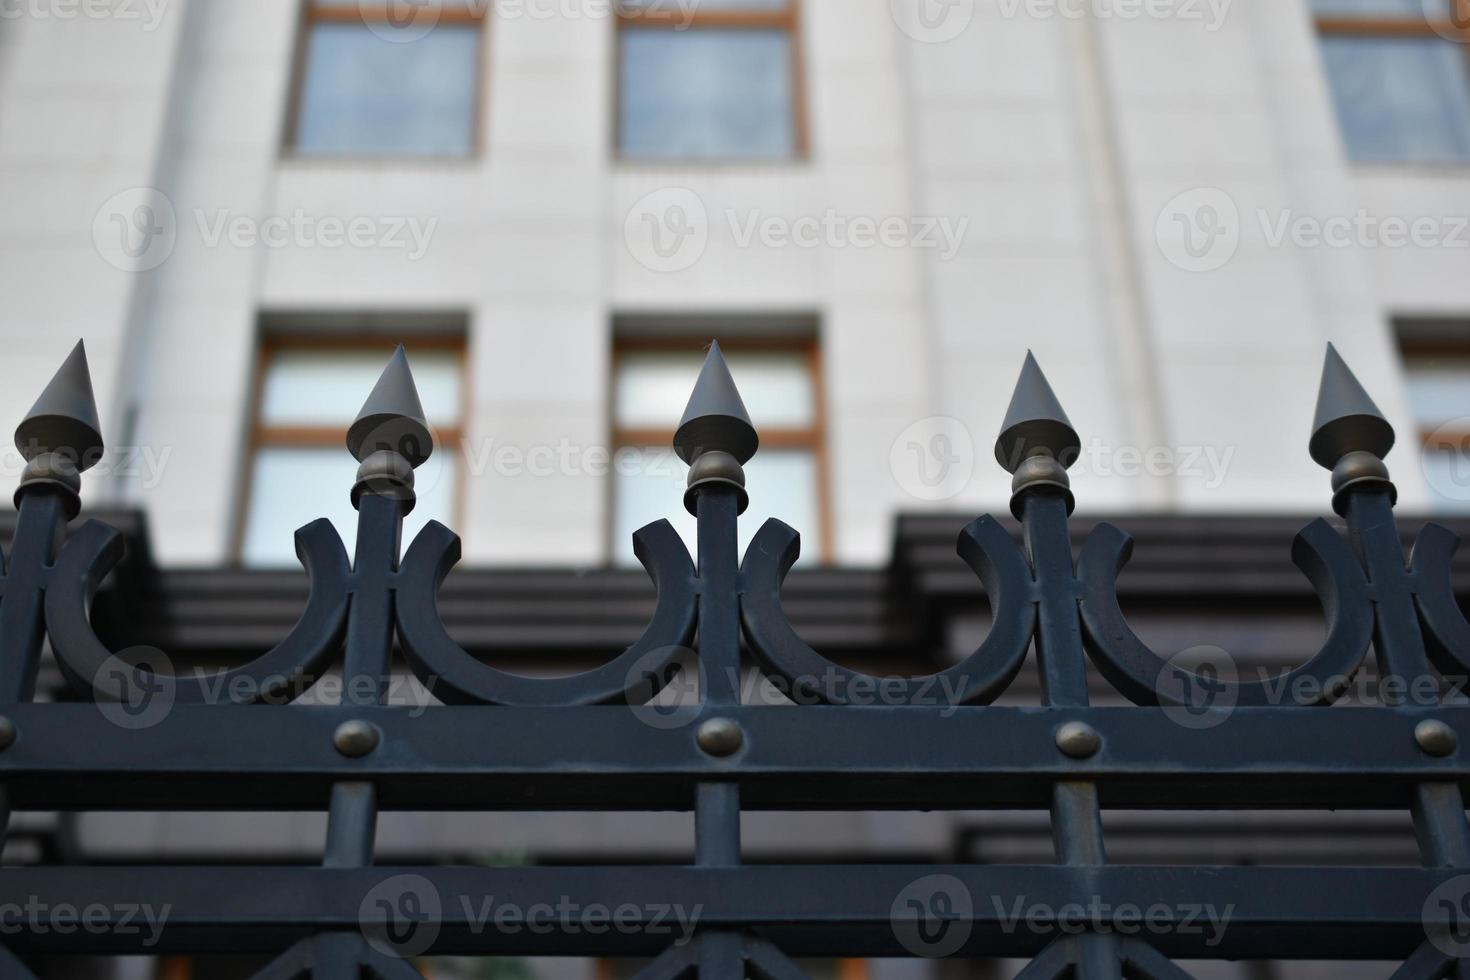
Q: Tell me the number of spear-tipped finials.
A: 5